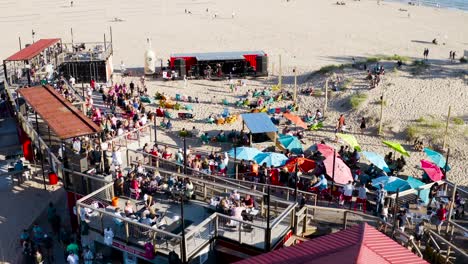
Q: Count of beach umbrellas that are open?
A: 14